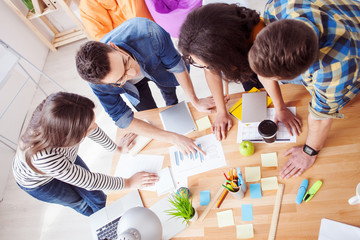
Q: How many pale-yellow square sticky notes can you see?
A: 6